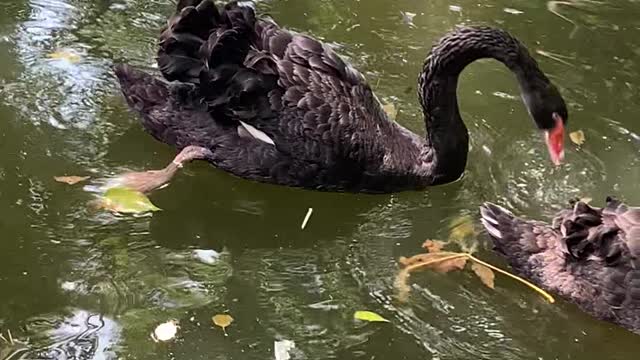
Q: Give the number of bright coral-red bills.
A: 1